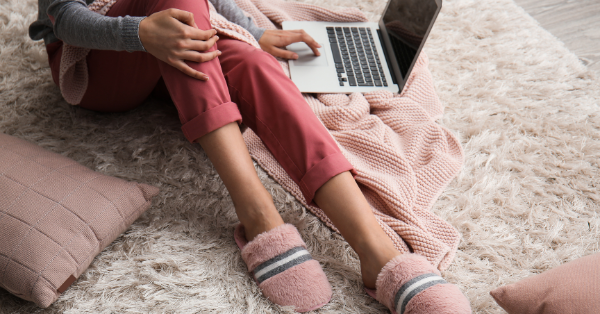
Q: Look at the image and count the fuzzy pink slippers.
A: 2